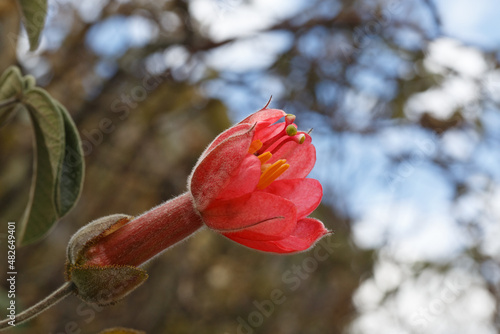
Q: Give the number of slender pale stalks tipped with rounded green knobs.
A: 3